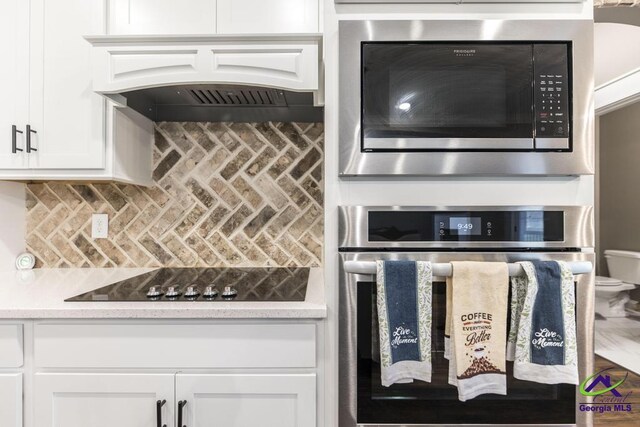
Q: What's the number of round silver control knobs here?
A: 5